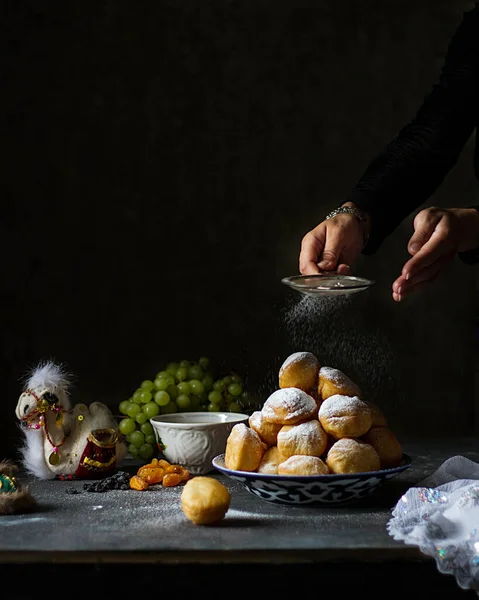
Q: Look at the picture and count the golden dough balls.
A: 13